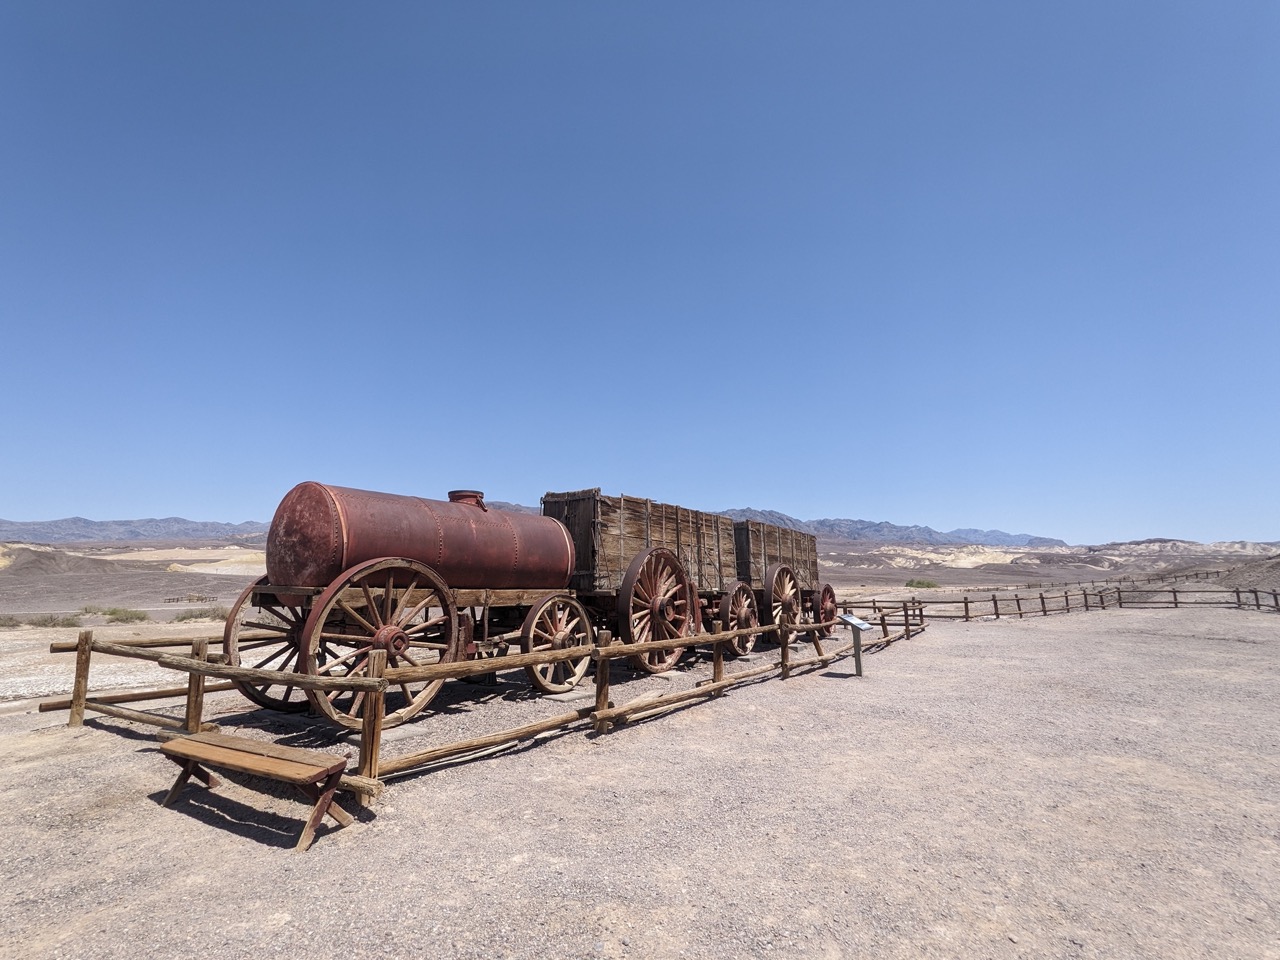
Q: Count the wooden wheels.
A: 7